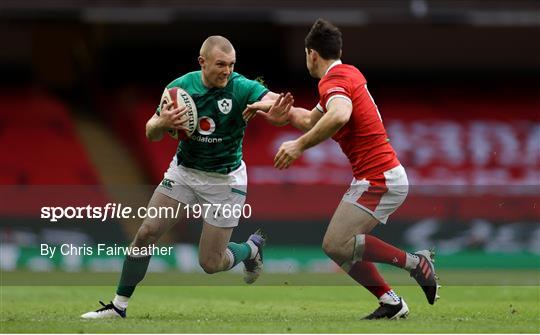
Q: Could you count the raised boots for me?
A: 2